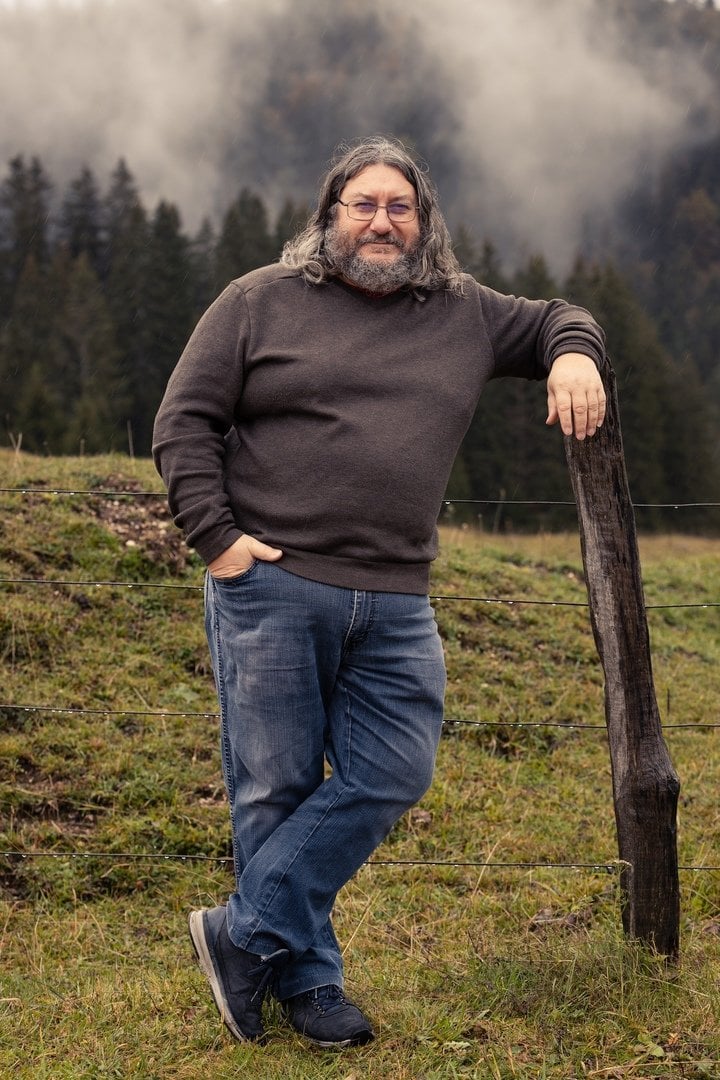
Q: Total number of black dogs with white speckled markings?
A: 0